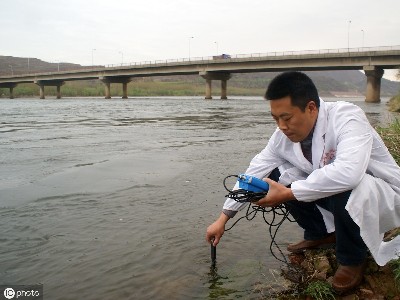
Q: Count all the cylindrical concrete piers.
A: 8